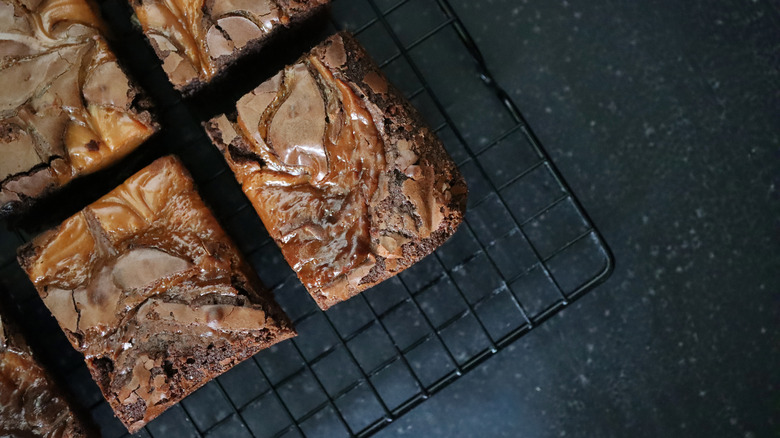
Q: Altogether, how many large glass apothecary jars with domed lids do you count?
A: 0